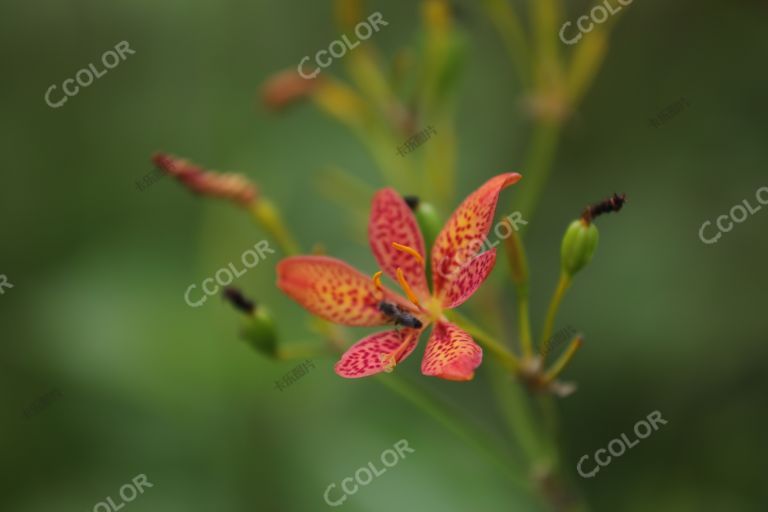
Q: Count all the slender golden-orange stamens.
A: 3